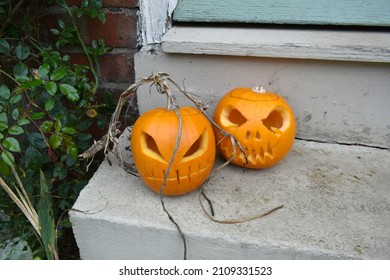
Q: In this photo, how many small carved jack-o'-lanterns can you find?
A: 2